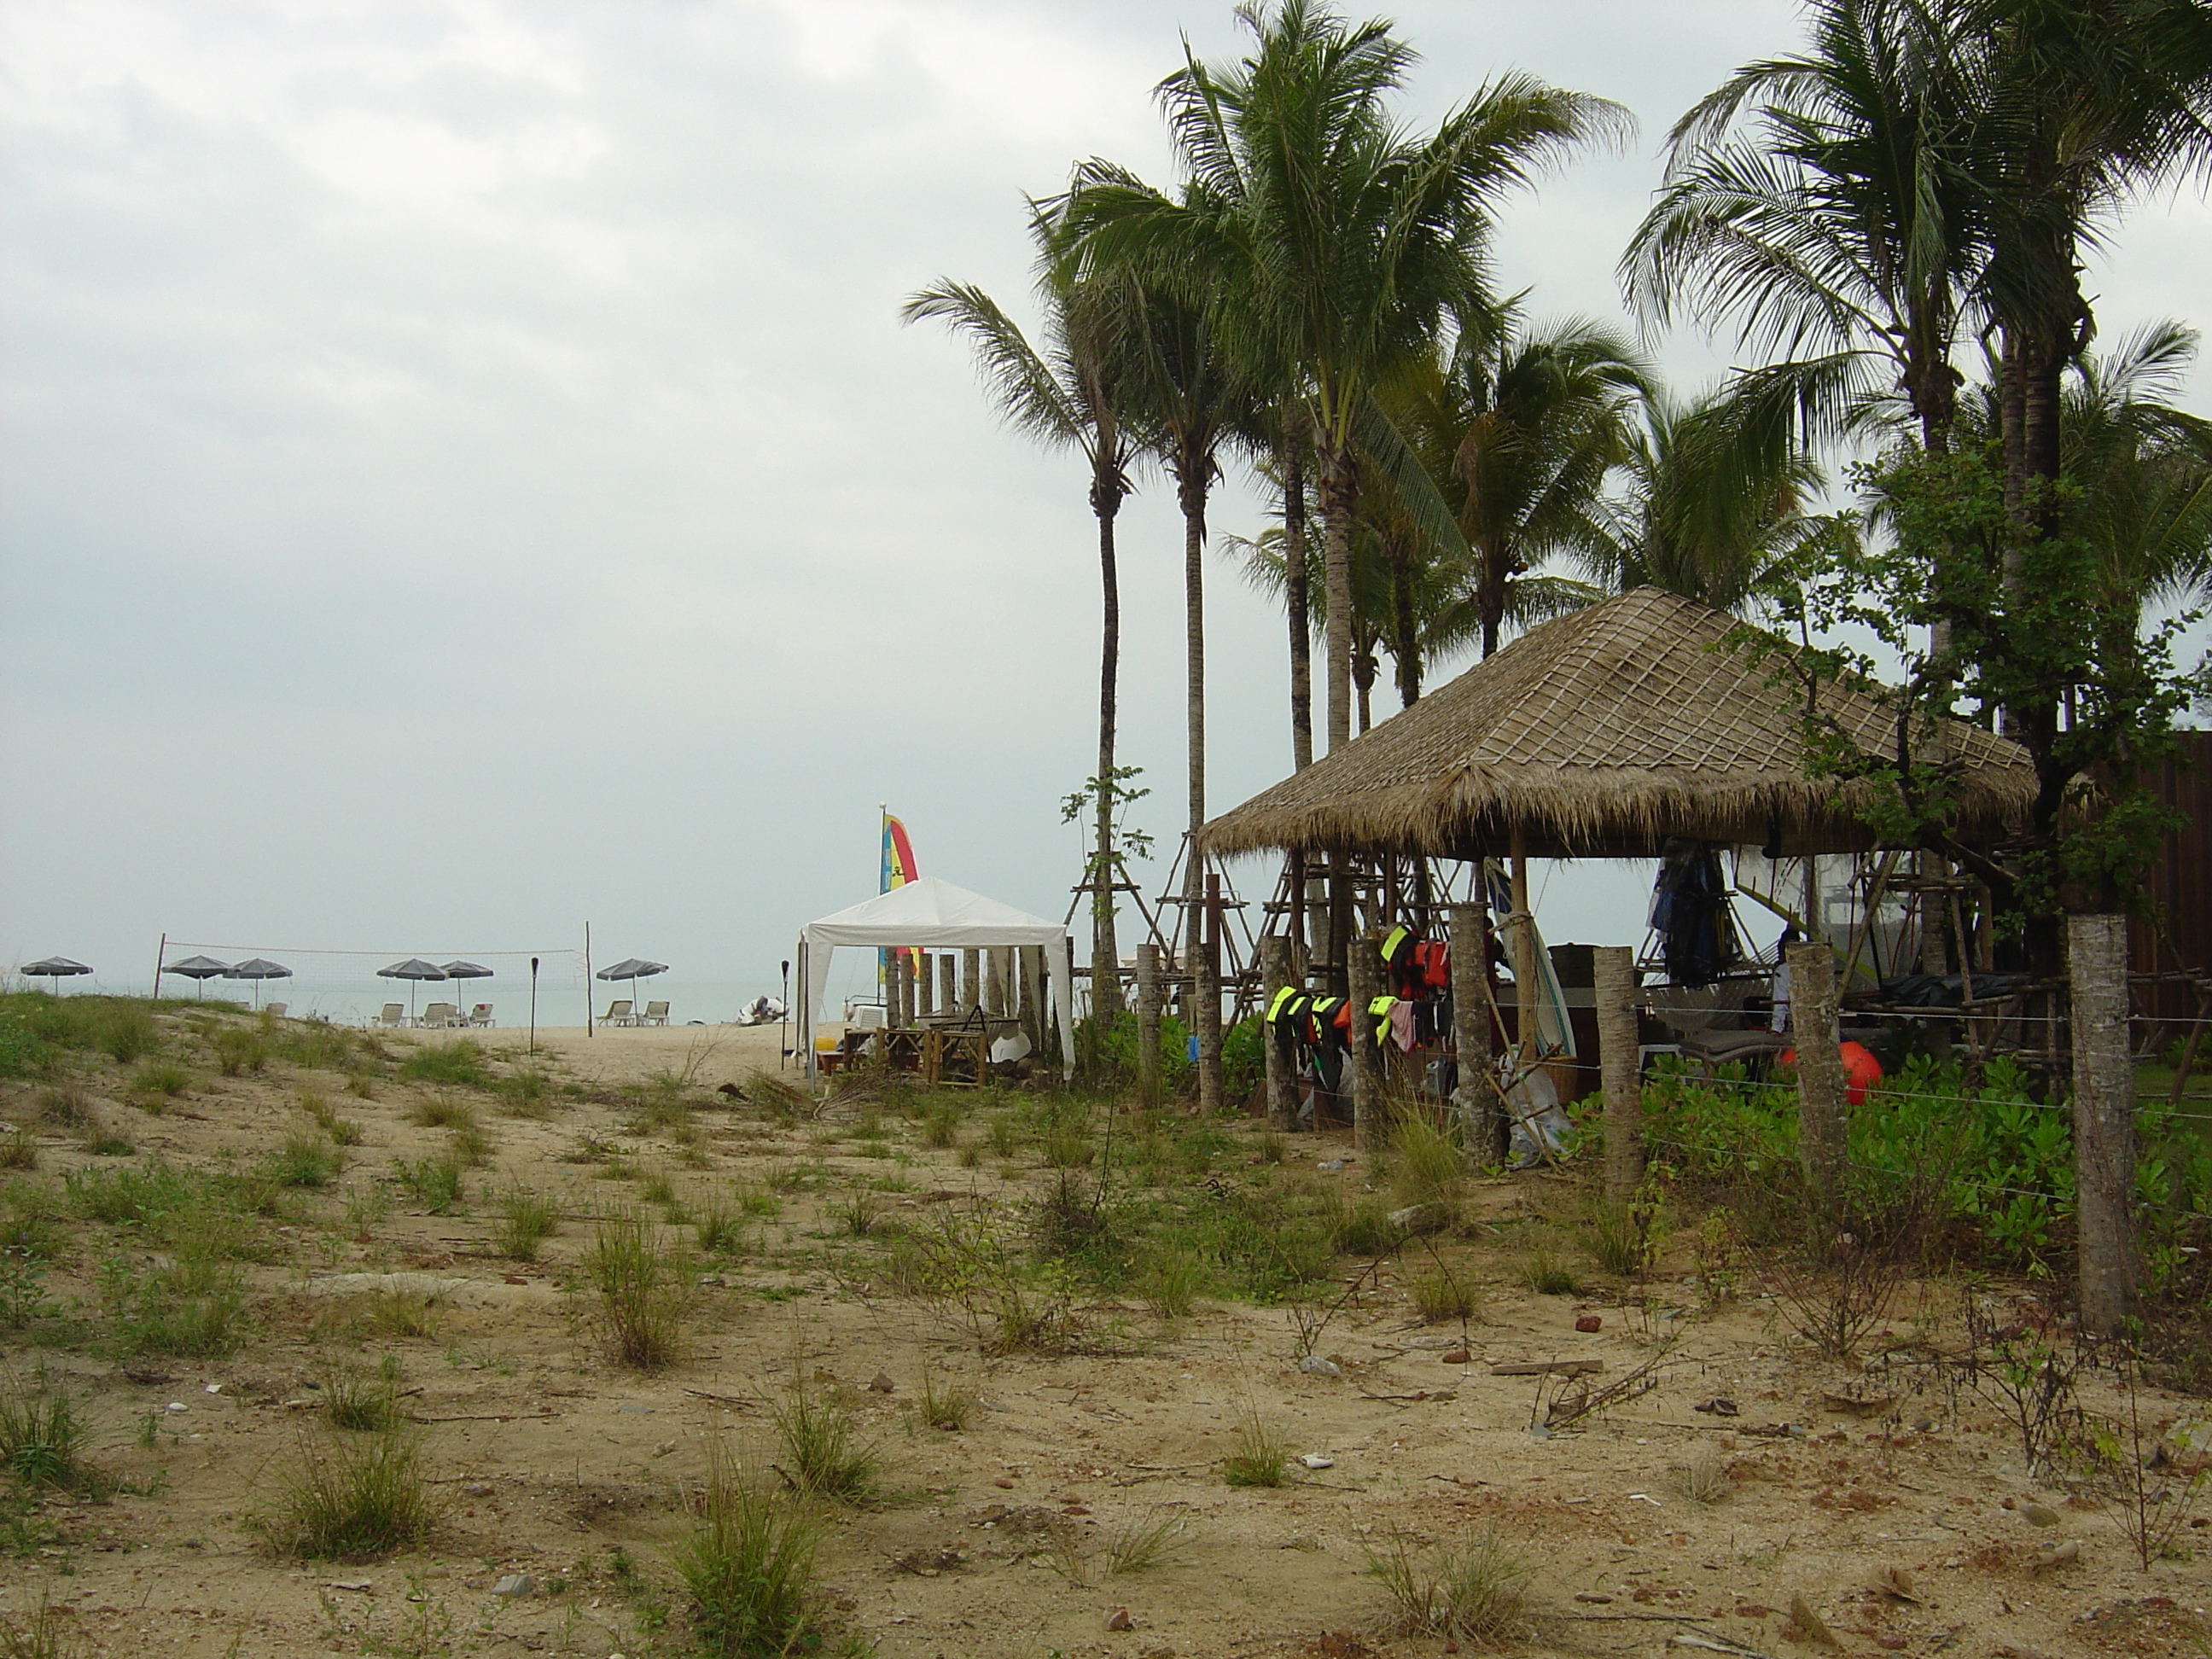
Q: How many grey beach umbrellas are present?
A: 6